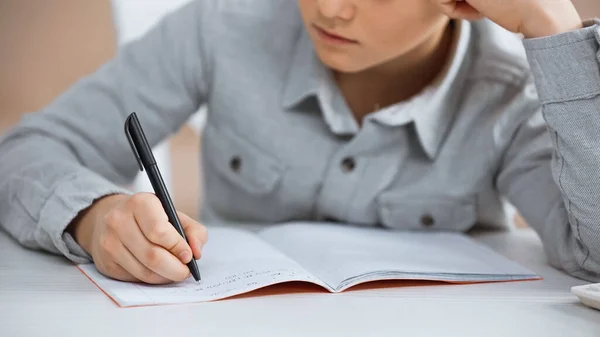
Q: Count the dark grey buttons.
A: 3